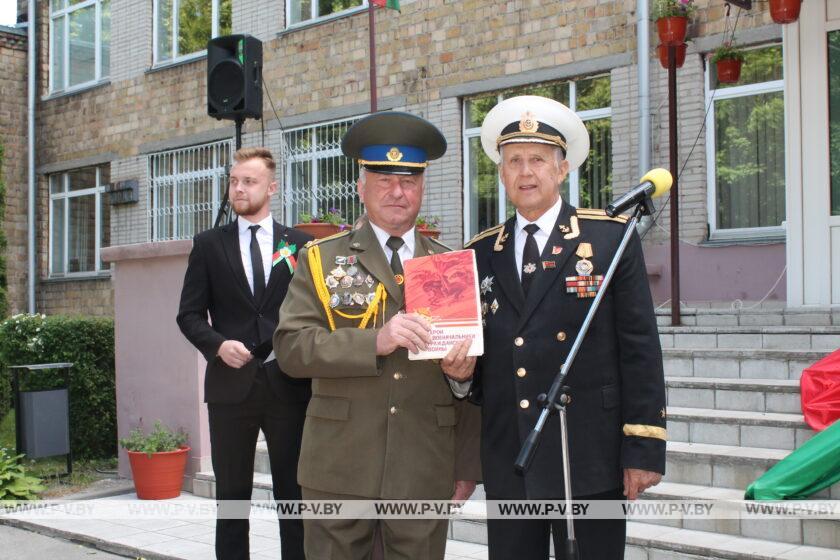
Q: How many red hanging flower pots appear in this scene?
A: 4